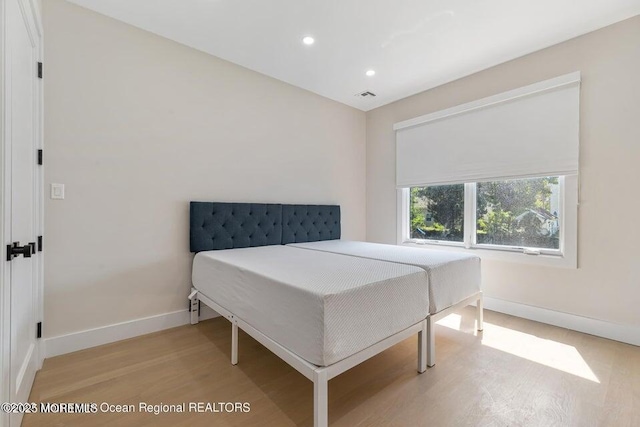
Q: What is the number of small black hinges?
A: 4